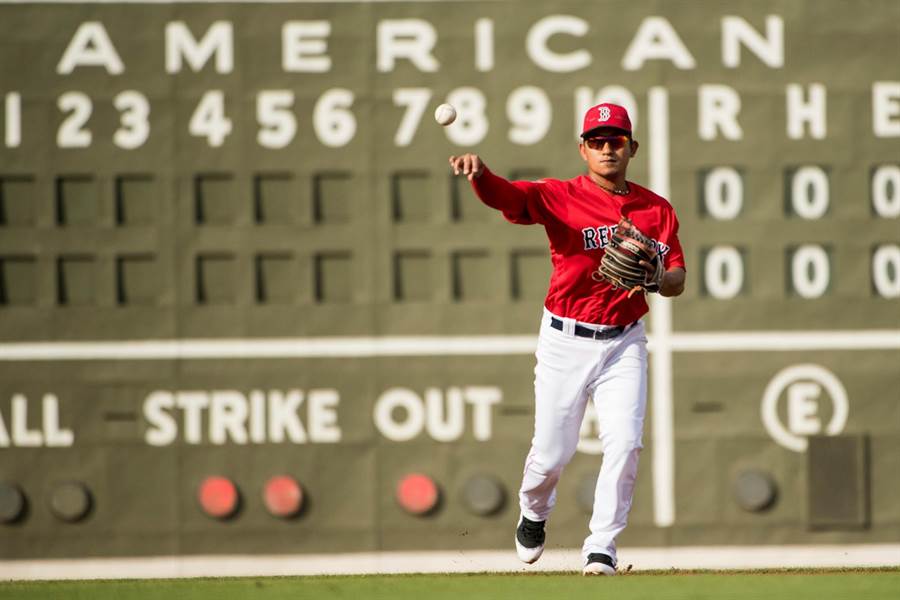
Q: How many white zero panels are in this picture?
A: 6